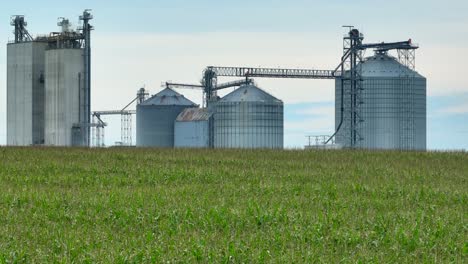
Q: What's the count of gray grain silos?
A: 5